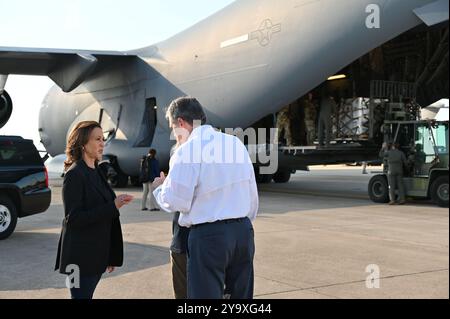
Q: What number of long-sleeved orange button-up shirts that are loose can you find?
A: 0